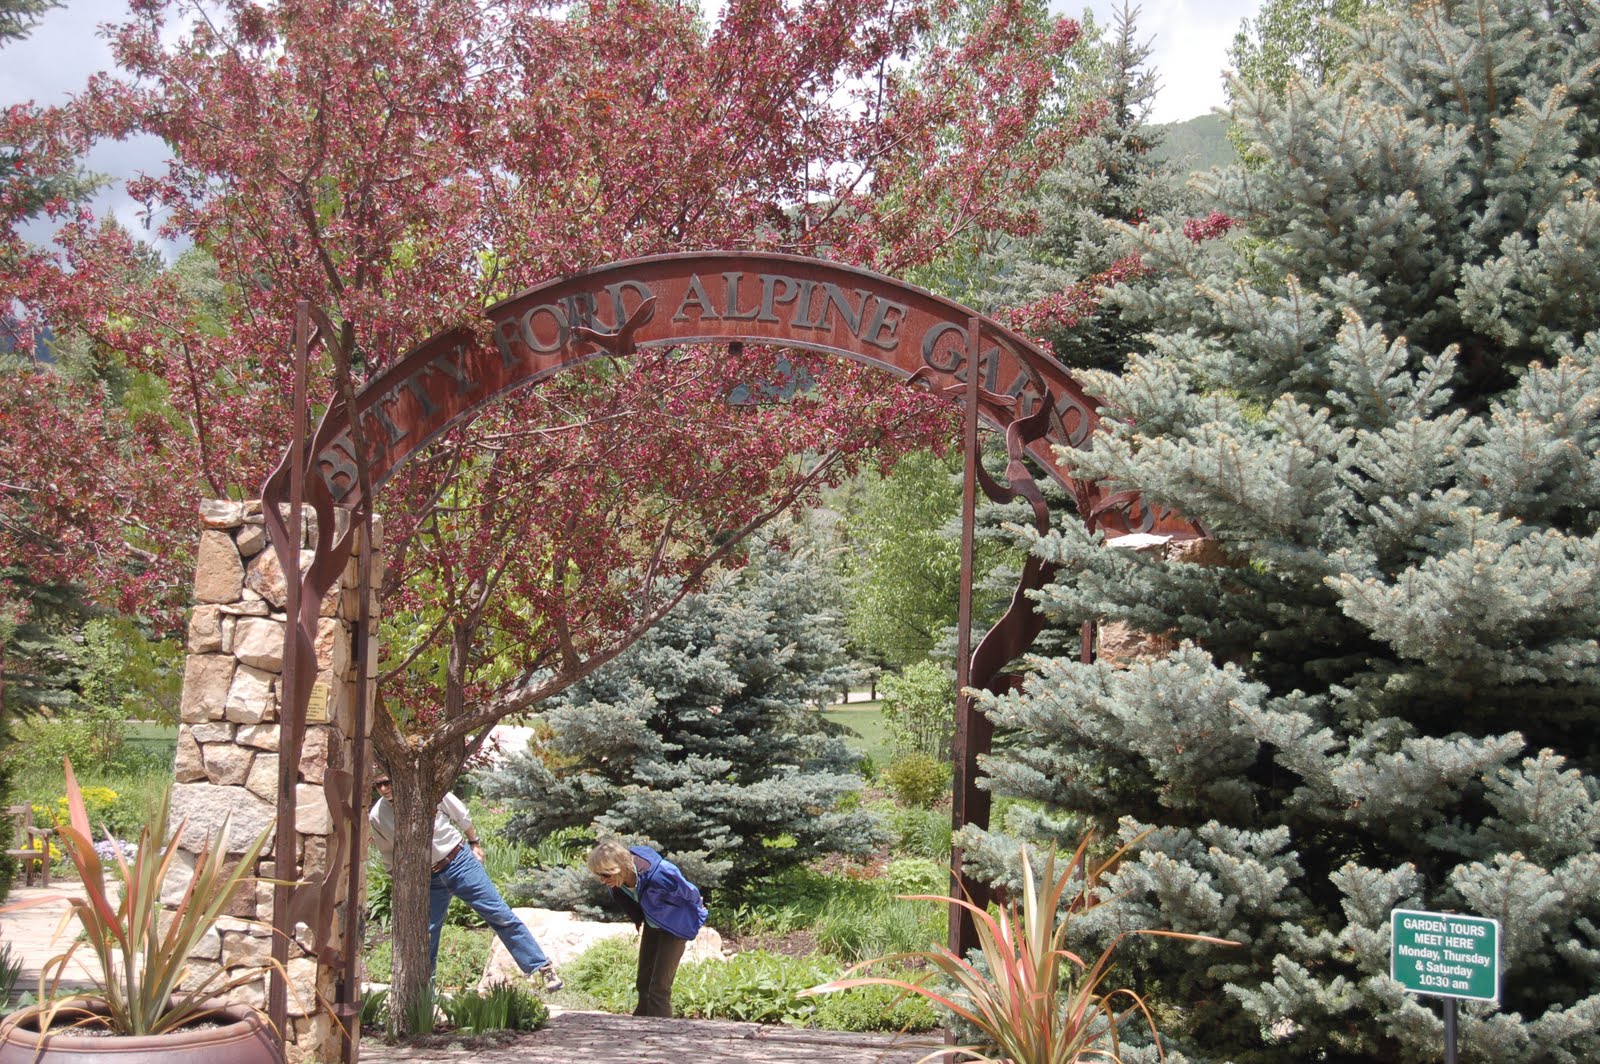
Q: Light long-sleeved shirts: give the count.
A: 1